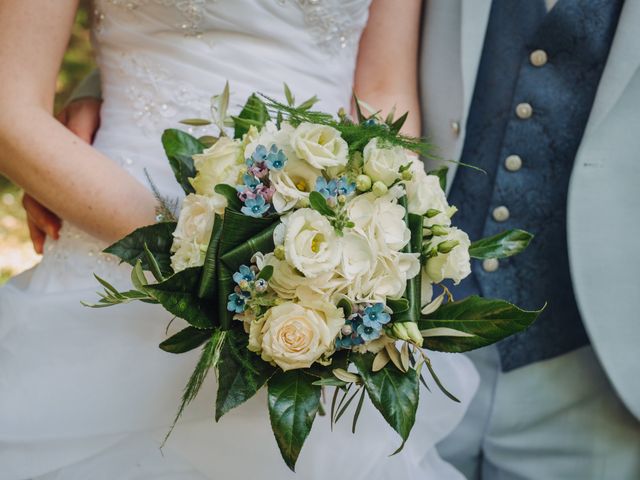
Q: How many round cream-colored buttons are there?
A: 5